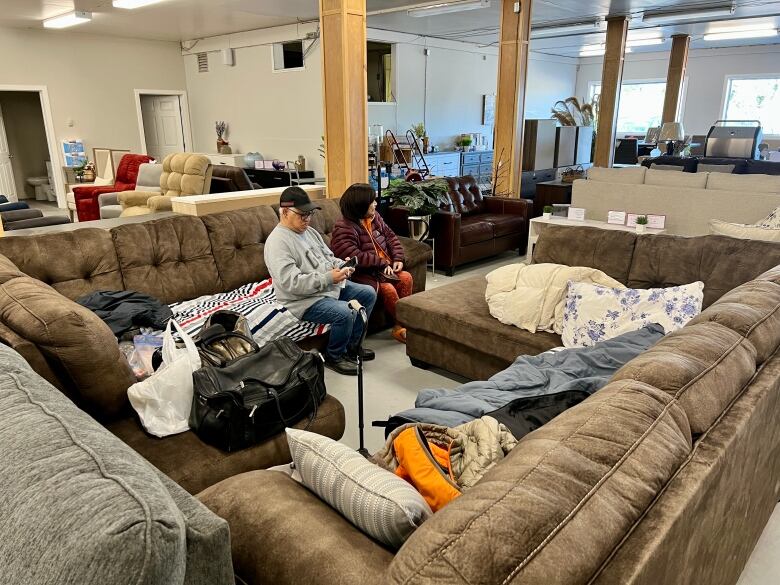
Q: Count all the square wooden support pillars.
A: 4